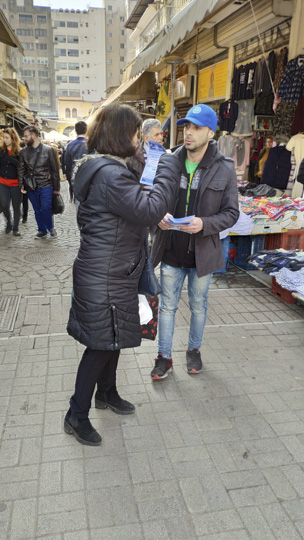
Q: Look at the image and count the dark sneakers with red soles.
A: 2